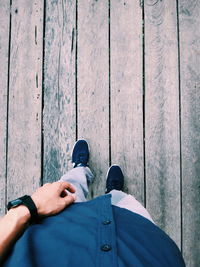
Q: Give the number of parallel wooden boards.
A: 7